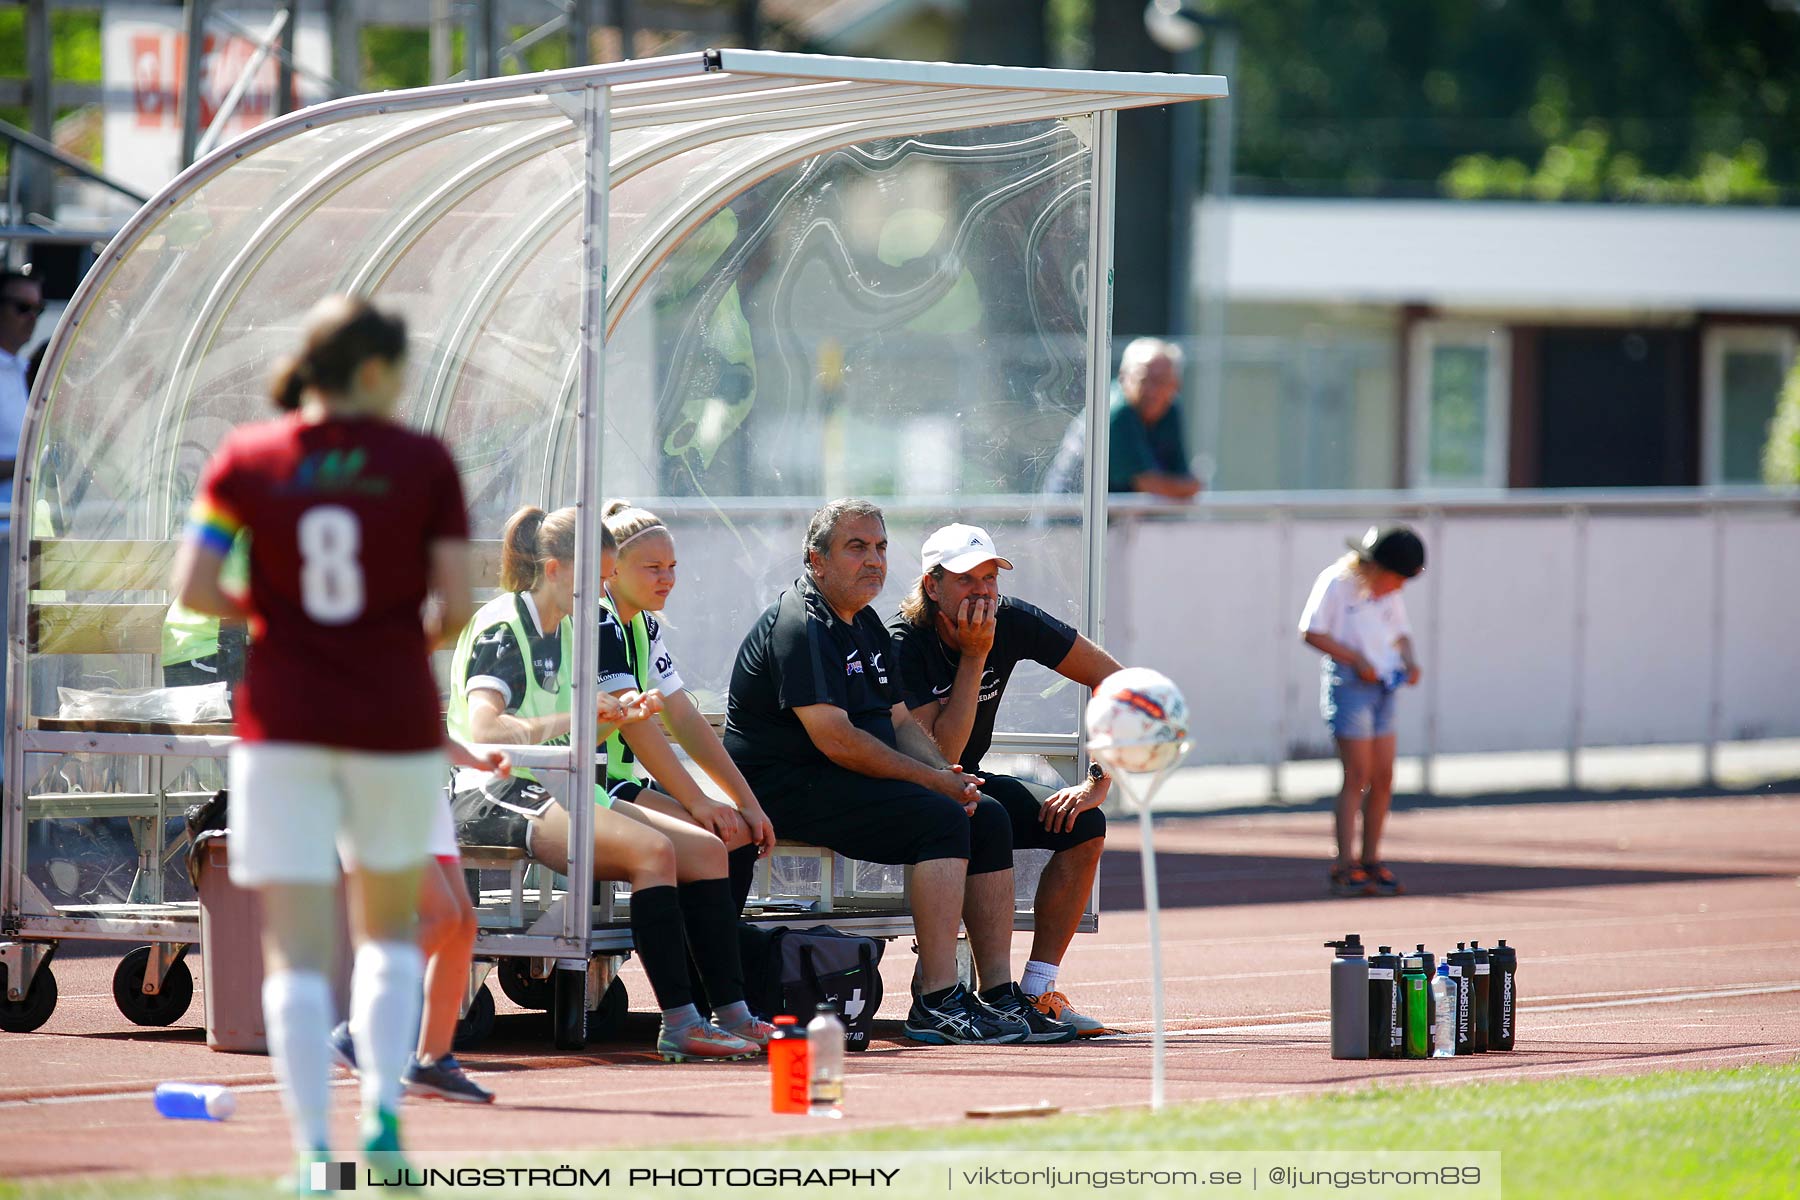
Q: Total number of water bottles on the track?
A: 11